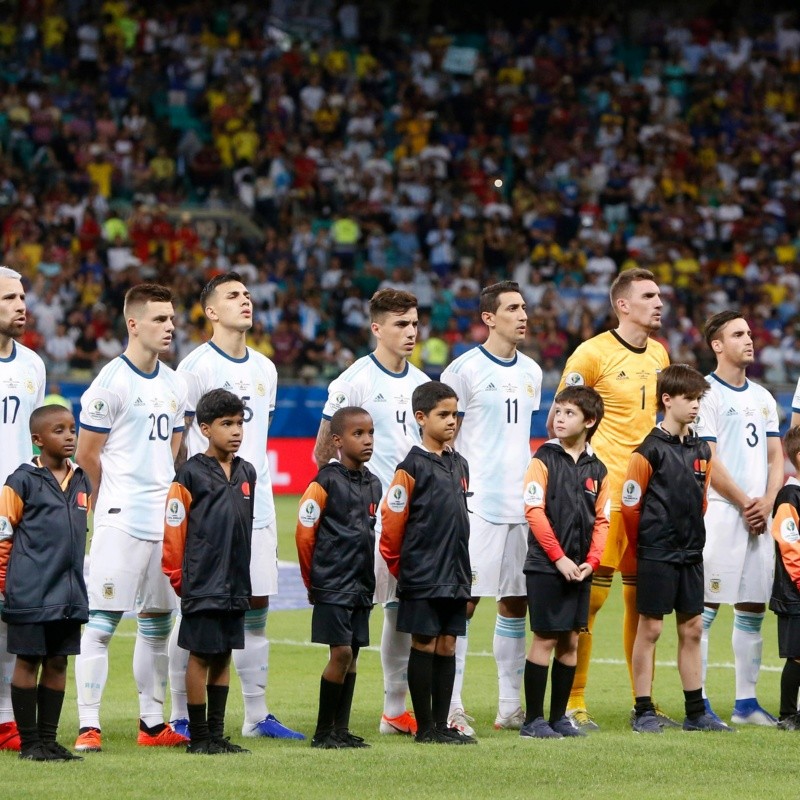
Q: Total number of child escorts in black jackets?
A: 7